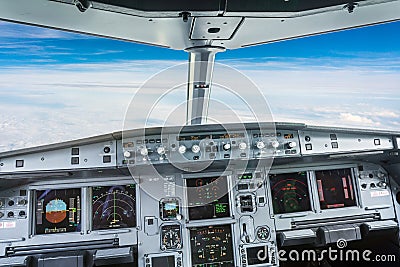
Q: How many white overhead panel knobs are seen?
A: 10